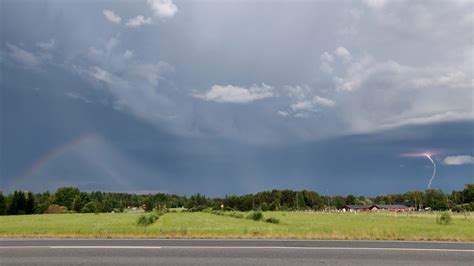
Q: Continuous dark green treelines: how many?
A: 1